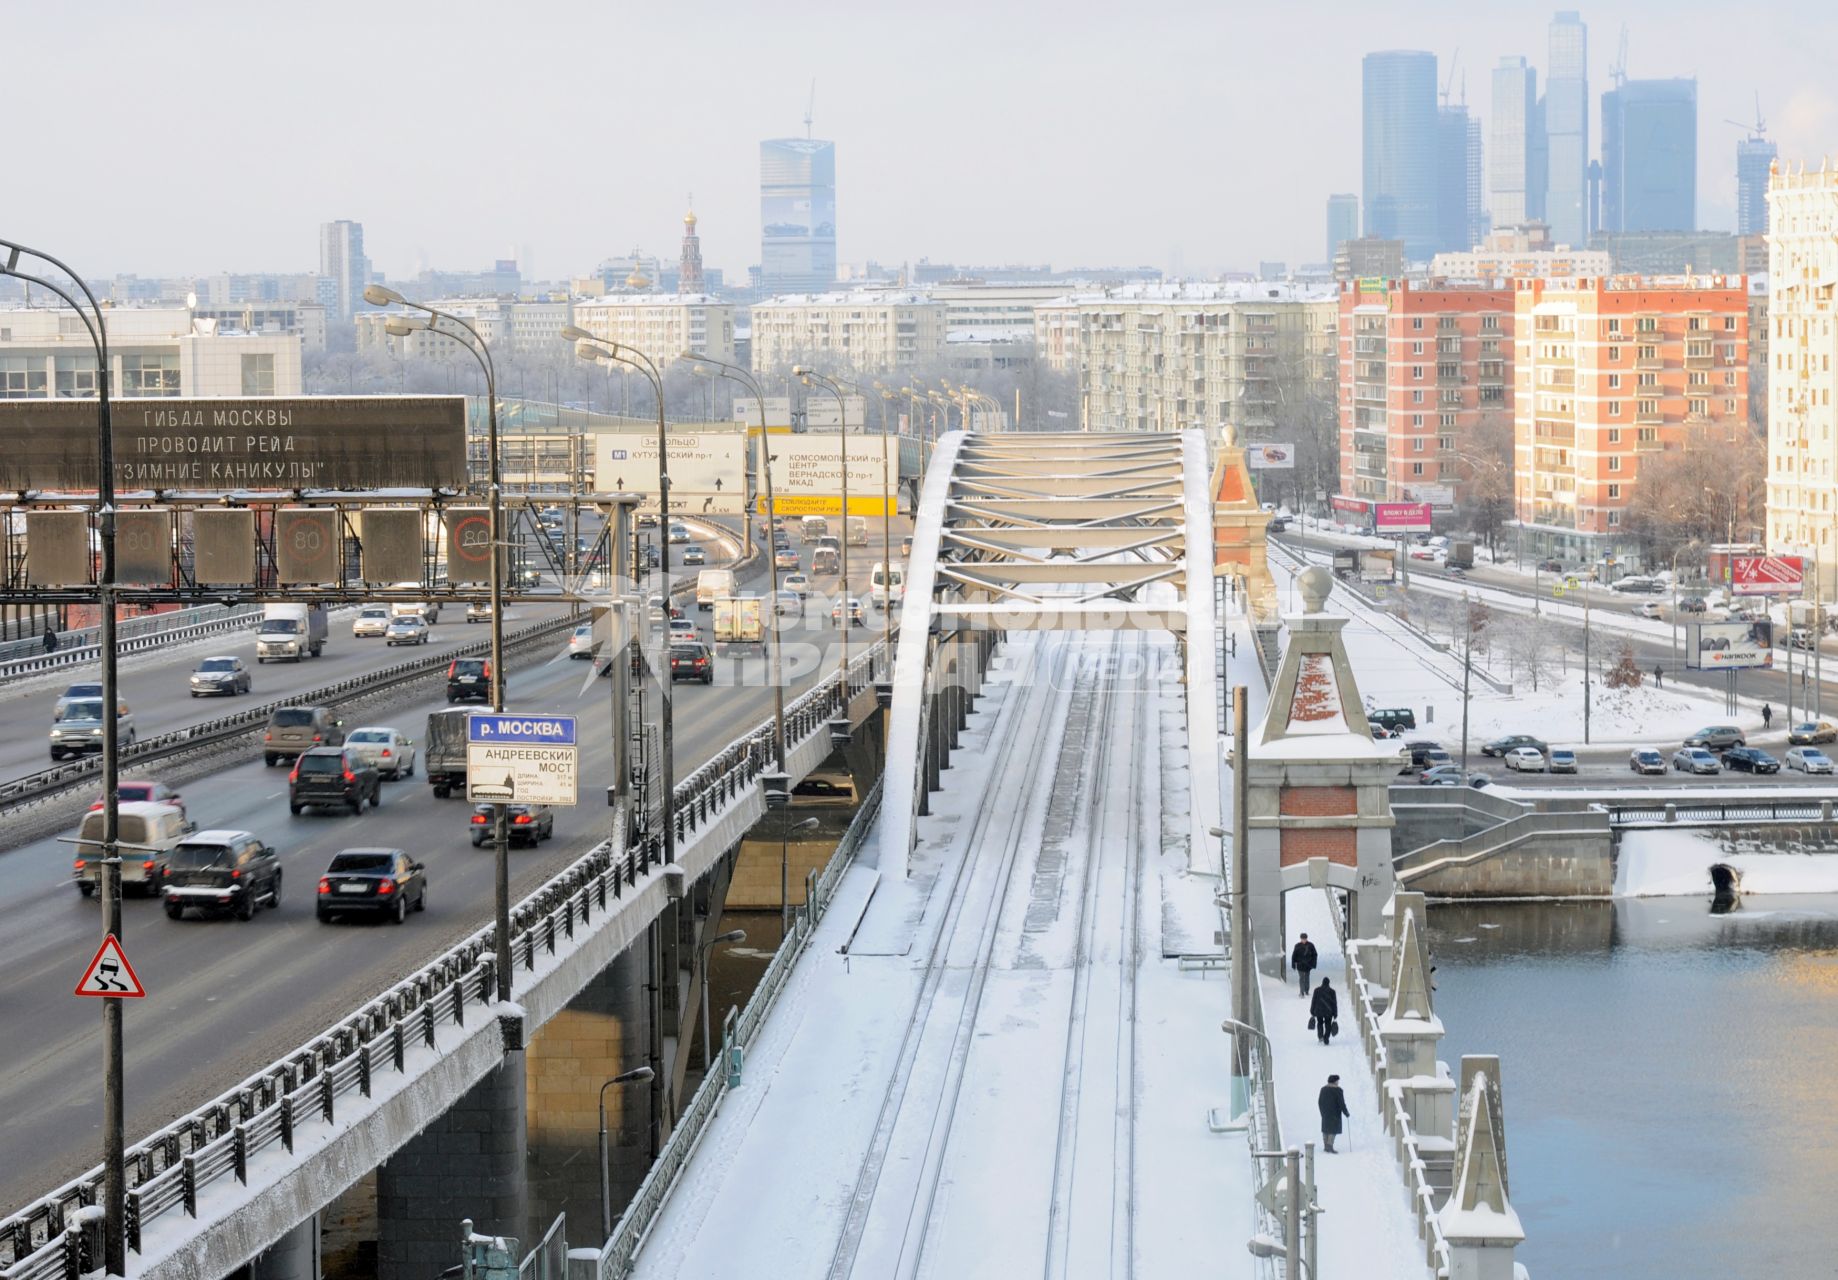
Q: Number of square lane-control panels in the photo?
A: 6